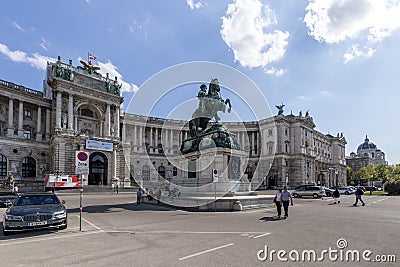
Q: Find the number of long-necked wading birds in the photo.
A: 0